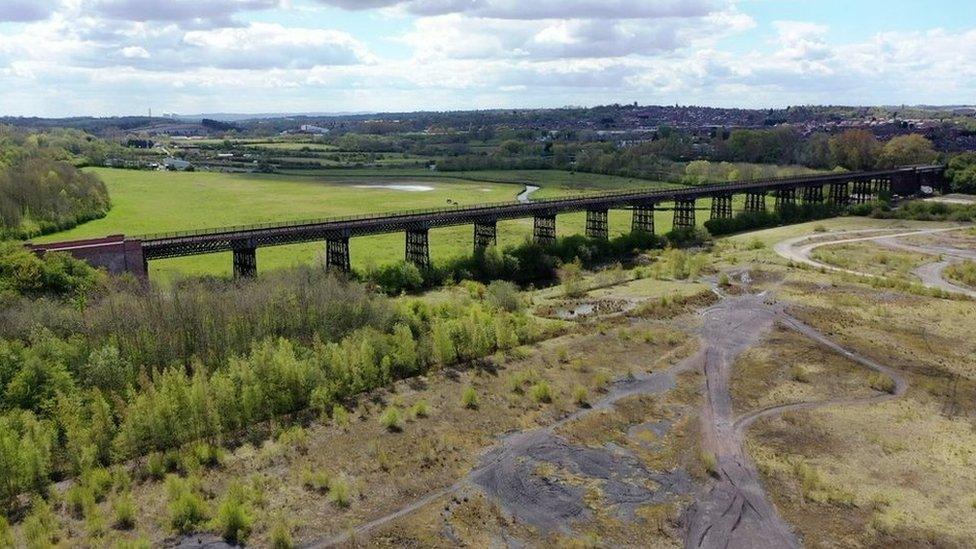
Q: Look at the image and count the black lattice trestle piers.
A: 15